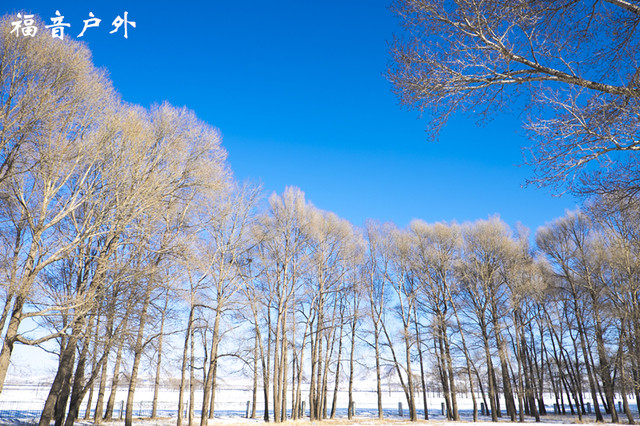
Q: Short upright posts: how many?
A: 11